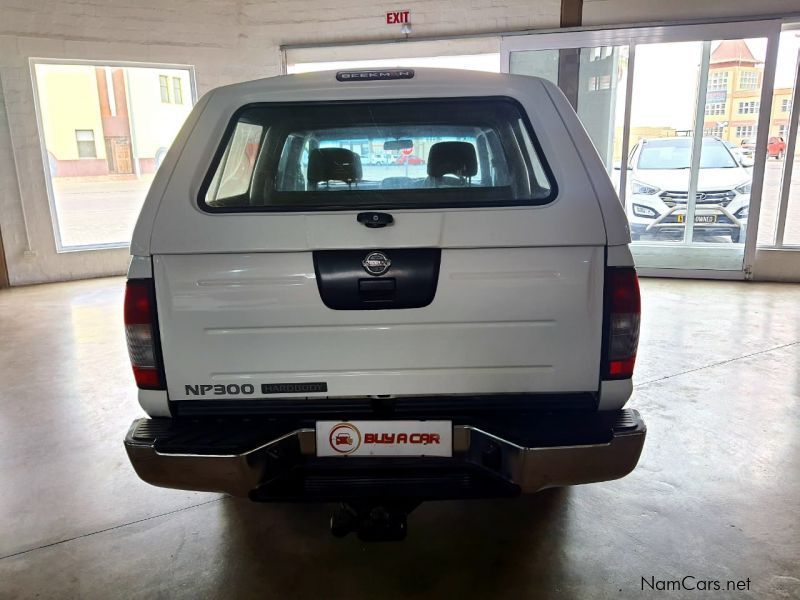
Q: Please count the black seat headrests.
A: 2